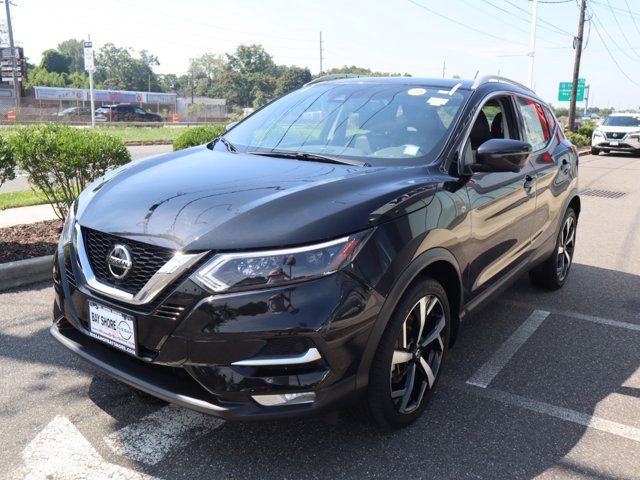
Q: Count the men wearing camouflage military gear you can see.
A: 0